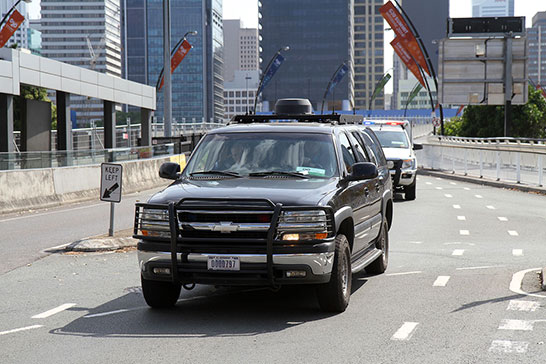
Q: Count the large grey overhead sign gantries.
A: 1